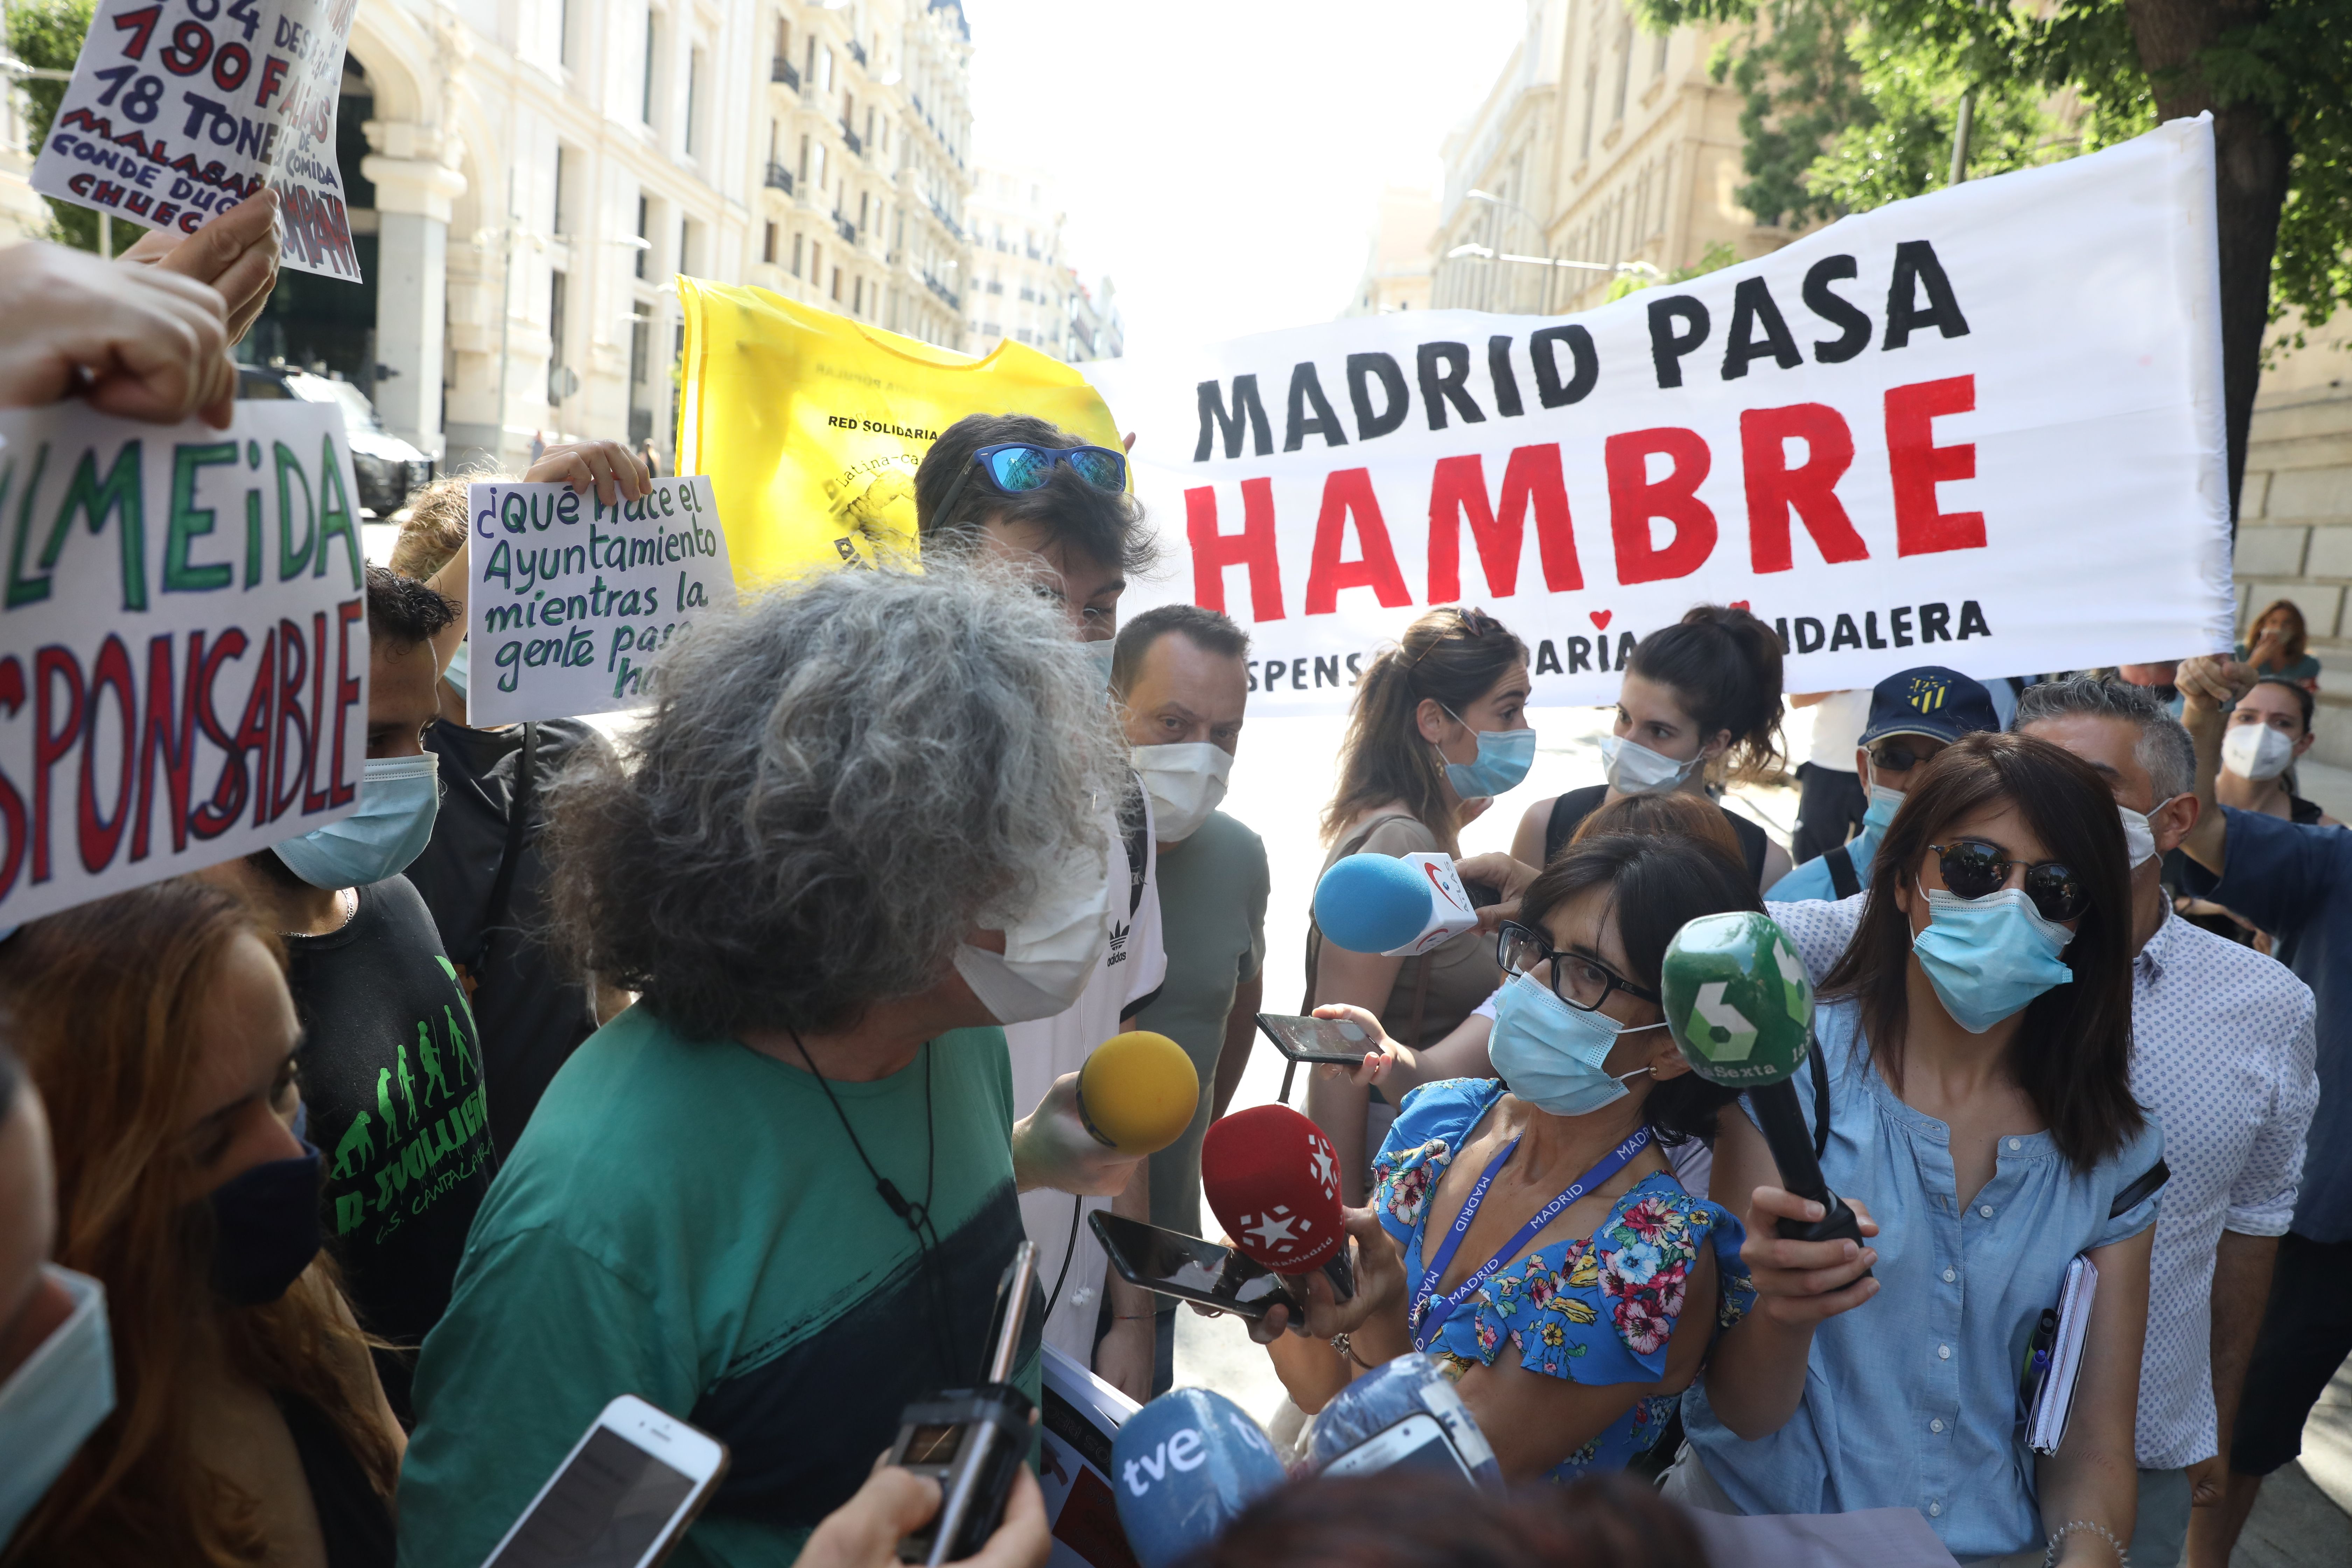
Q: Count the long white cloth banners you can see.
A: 1